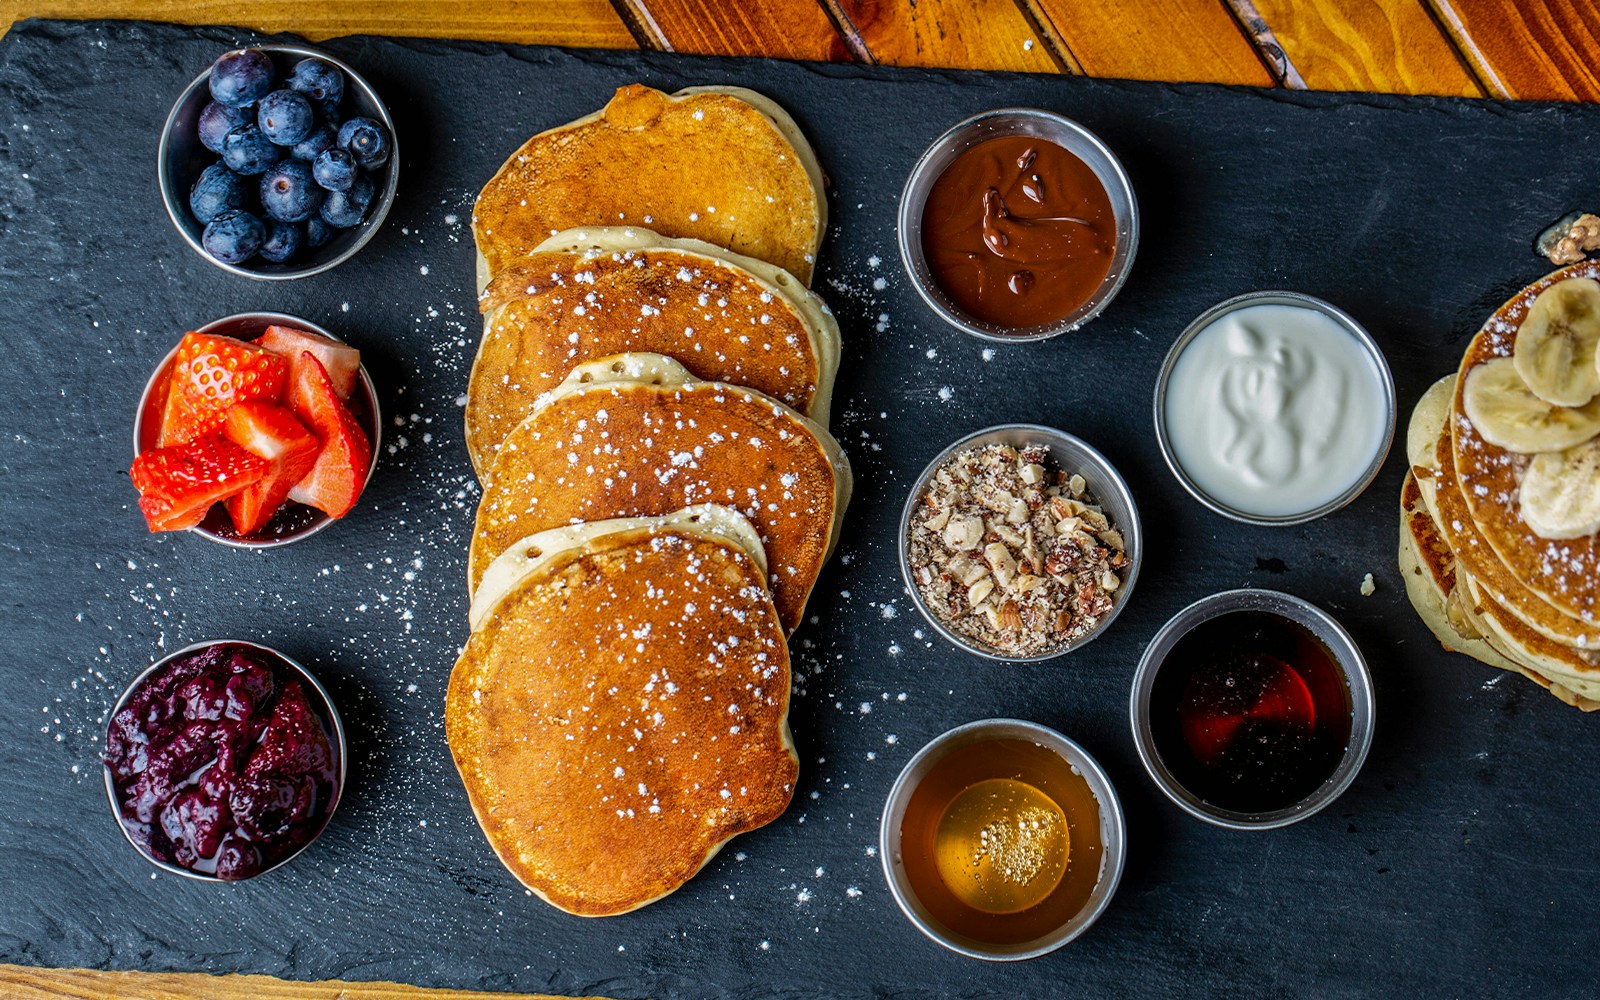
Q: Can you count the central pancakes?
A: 4